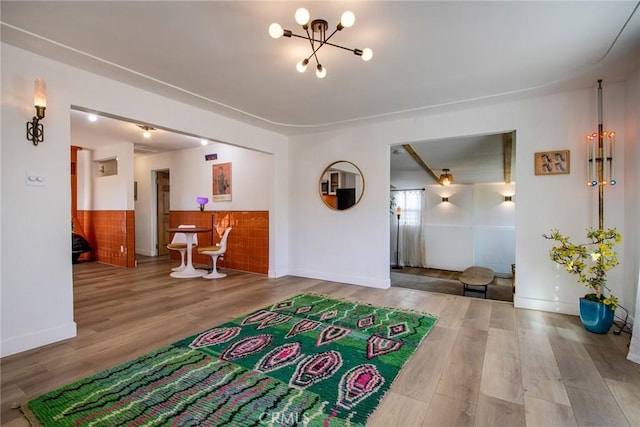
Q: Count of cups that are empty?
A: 0